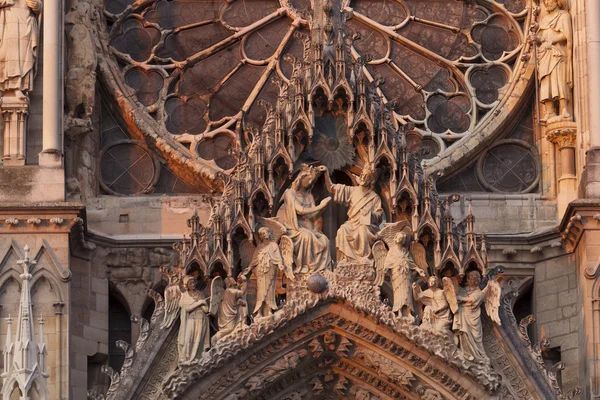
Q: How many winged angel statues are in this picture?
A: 6